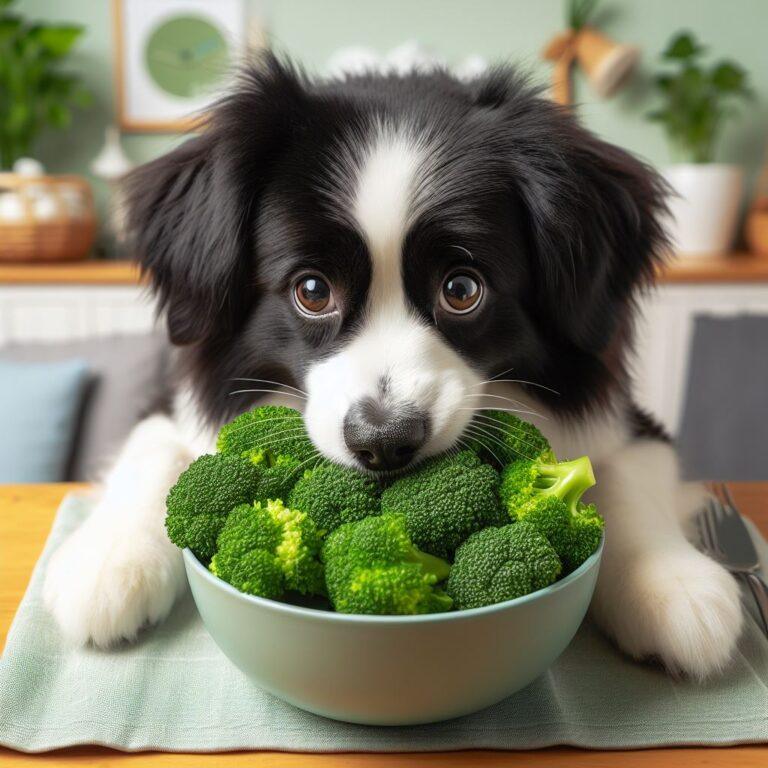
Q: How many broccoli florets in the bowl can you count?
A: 9